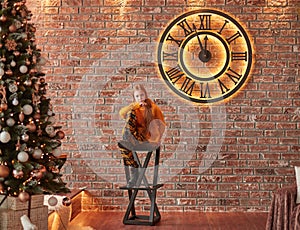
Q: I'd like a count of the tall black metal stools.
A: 1